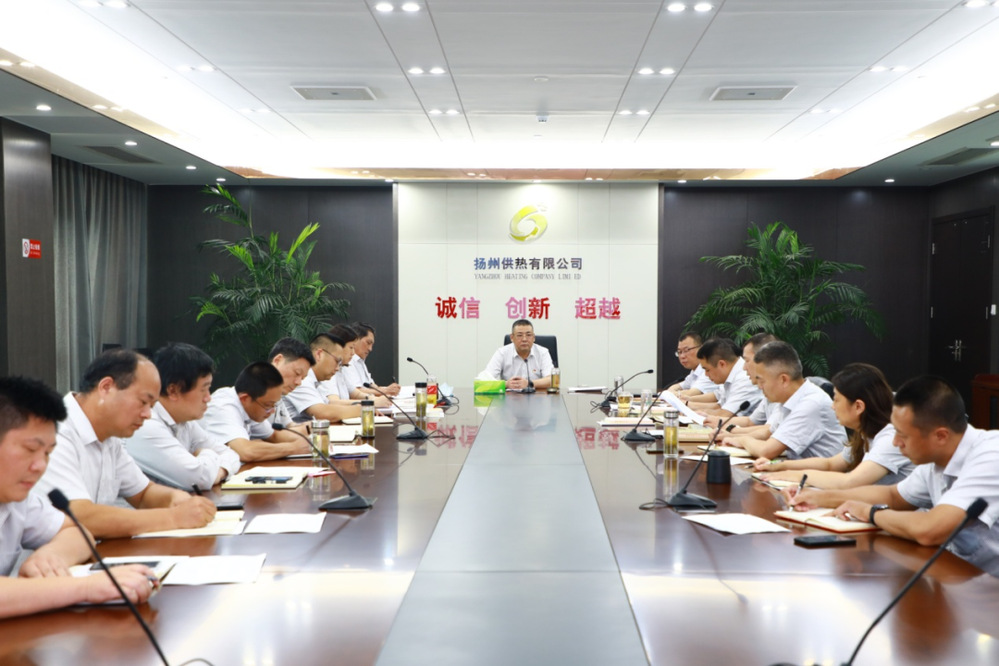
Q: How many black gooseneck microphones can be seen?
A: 9